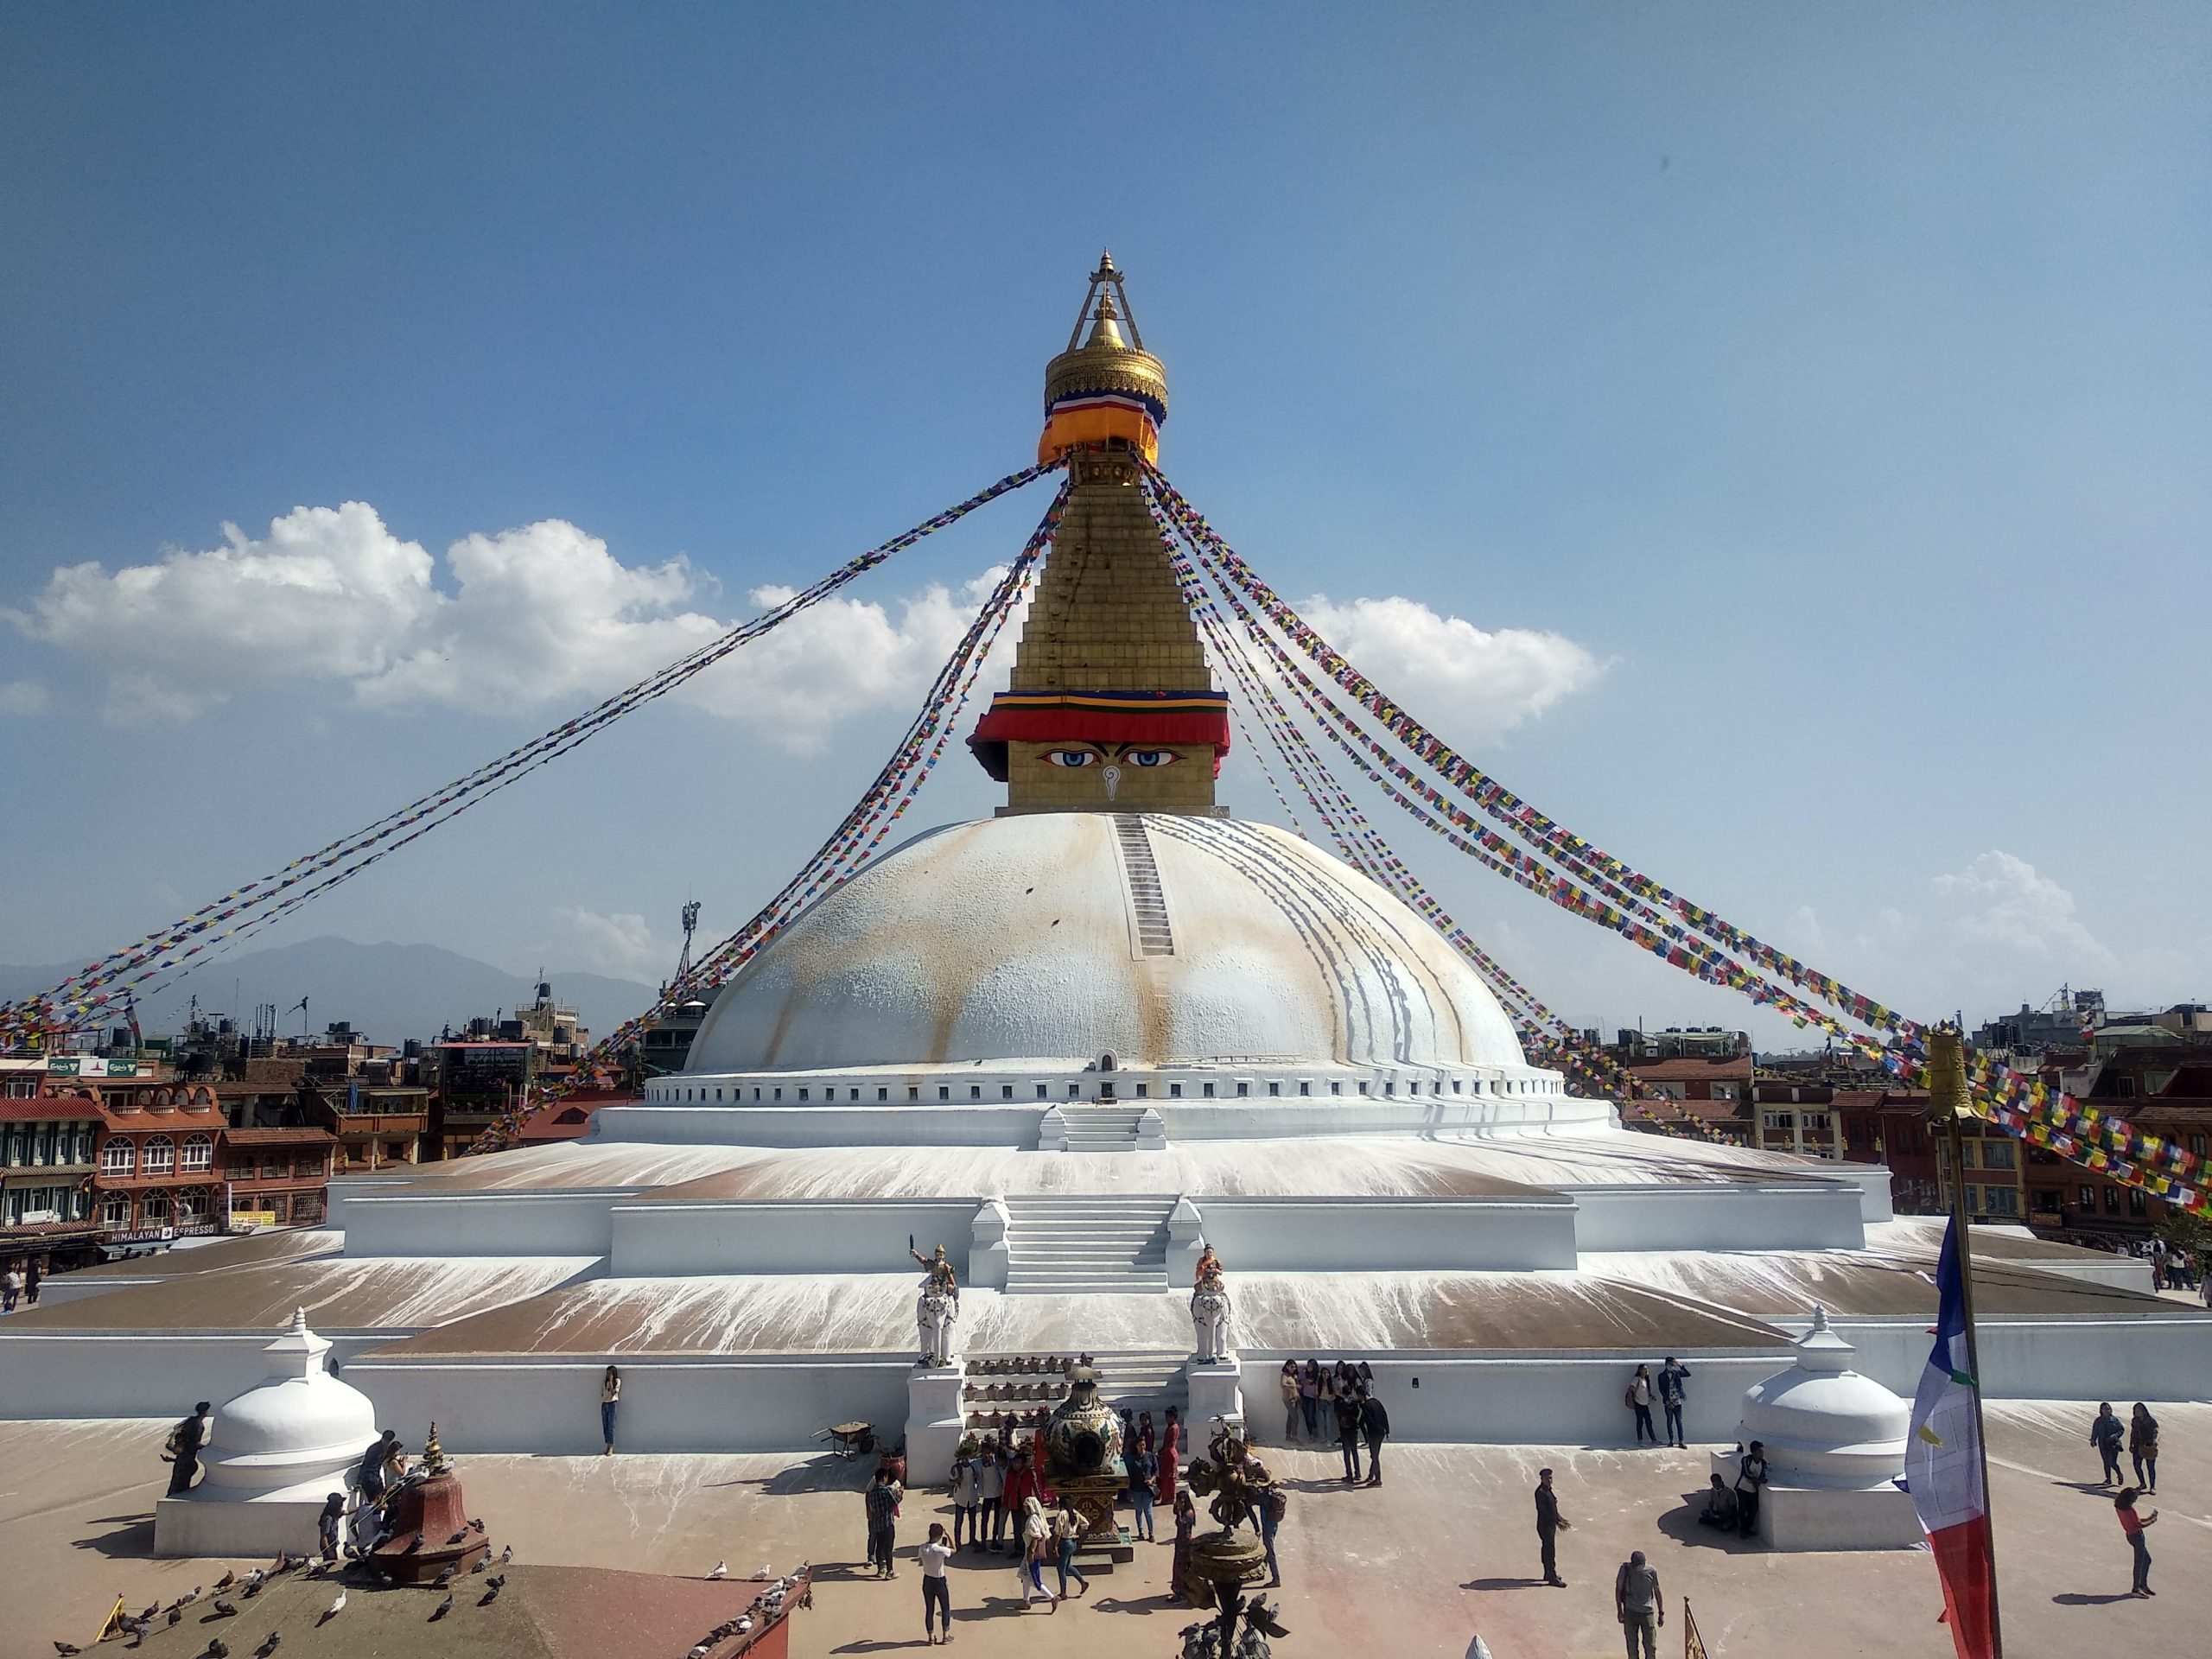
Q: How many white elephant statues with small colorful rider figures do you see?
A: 2